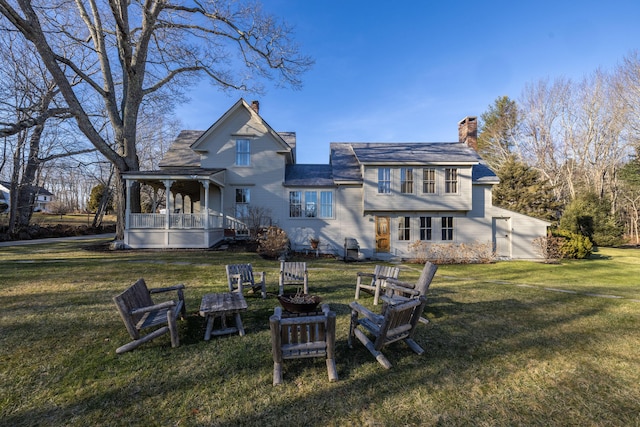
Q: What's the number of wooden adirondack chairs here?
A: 7